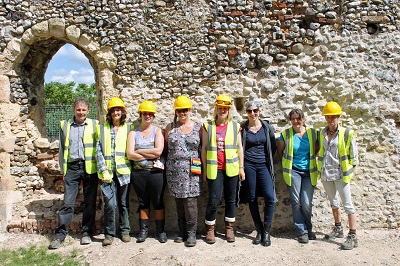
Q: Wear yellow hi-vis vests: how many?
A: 5